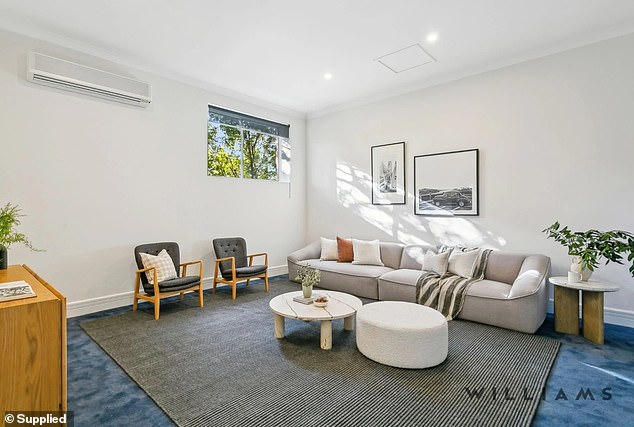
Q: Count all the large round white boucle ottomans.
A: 1